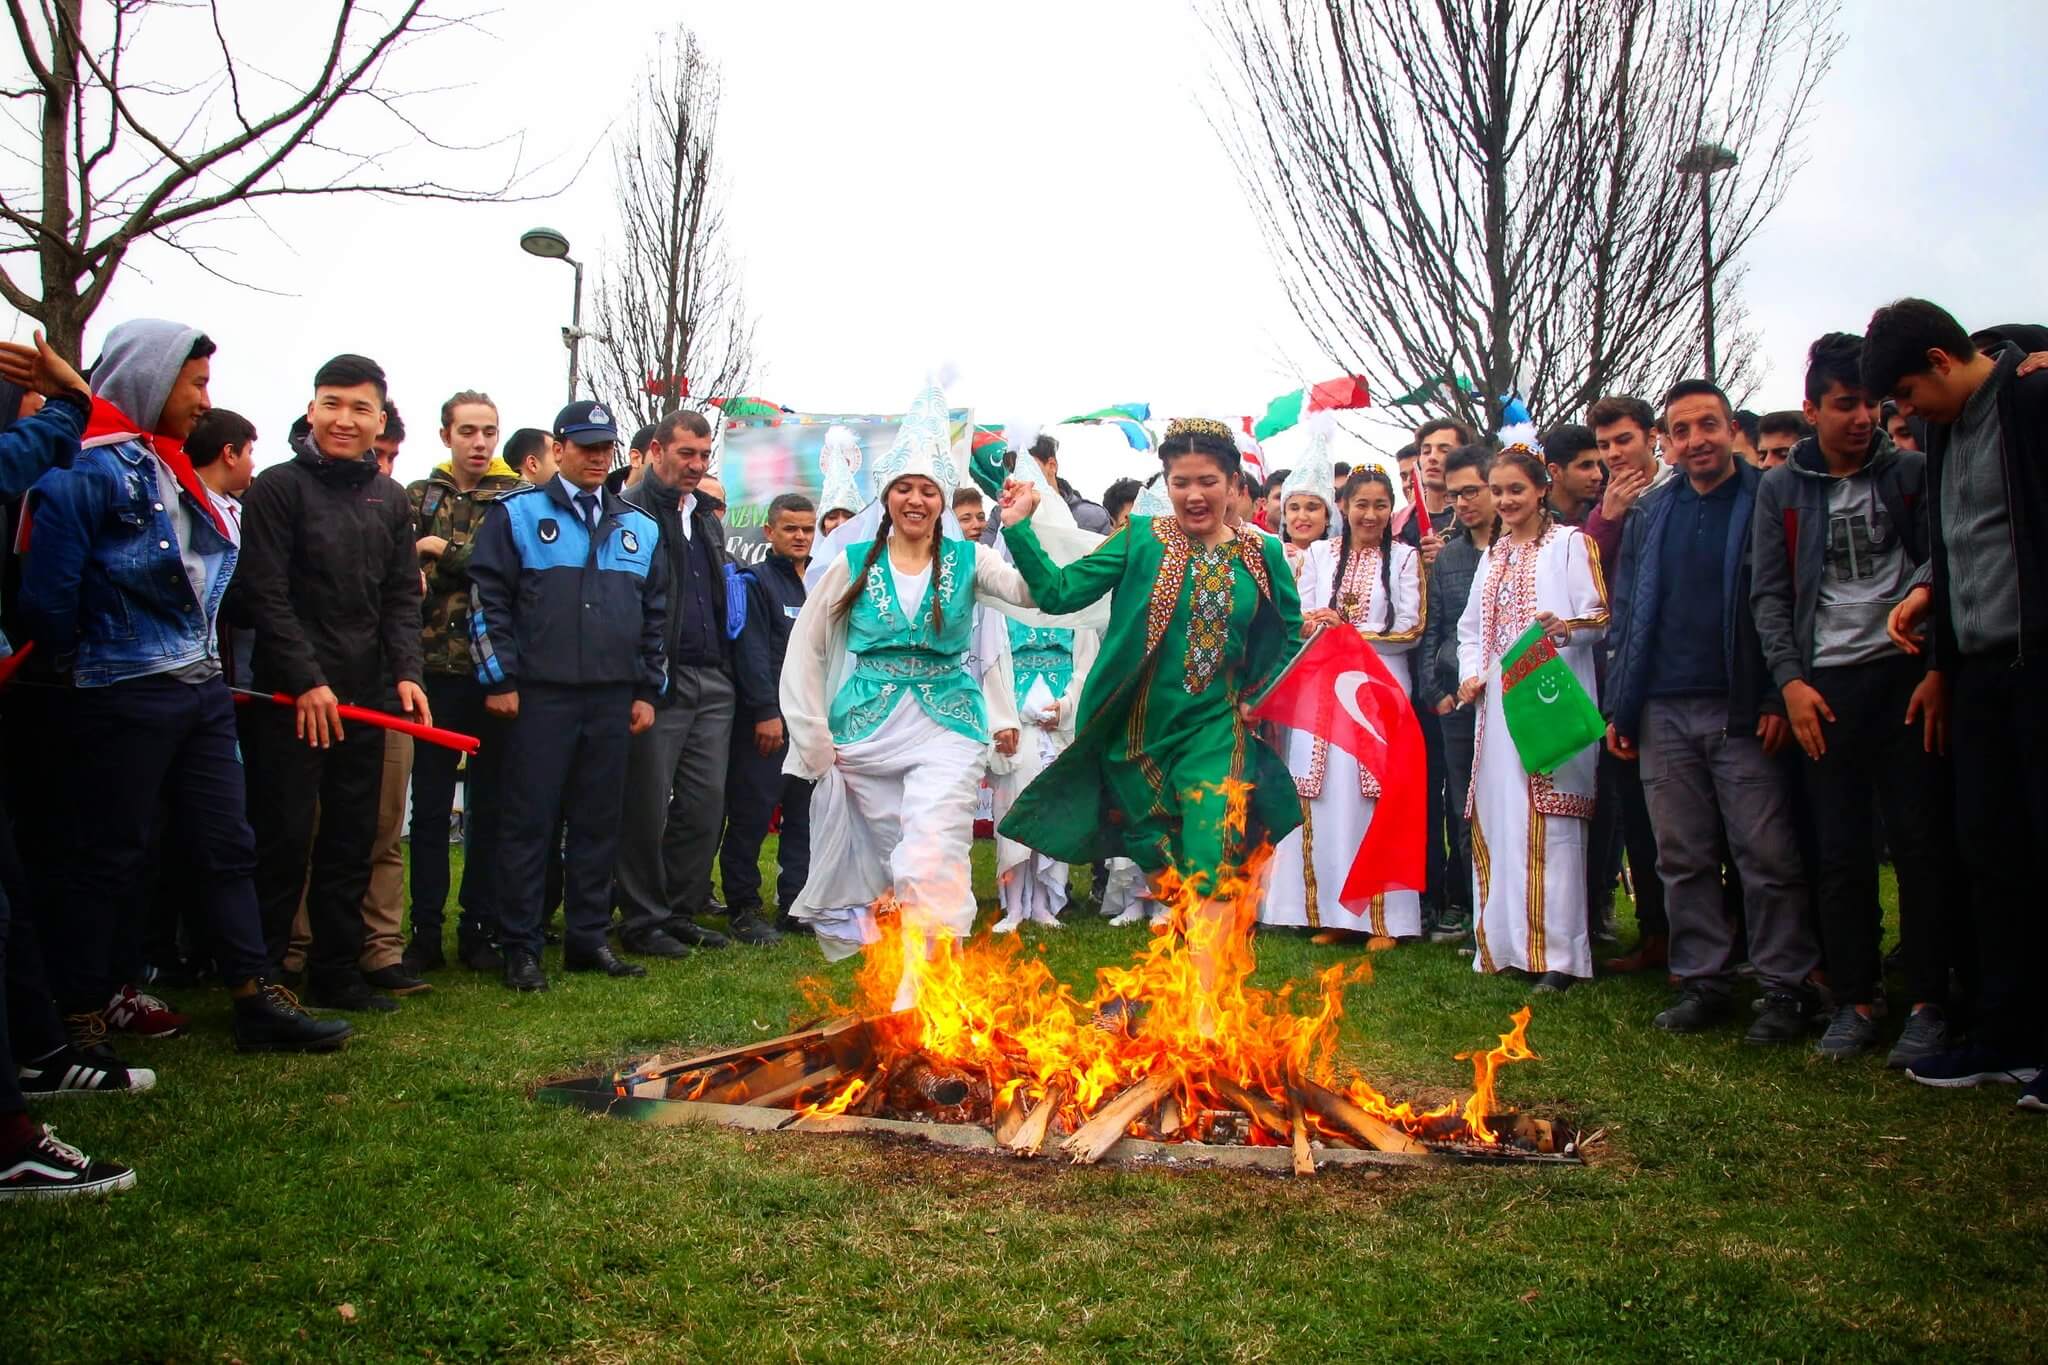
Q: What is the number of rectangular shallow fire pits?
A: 1